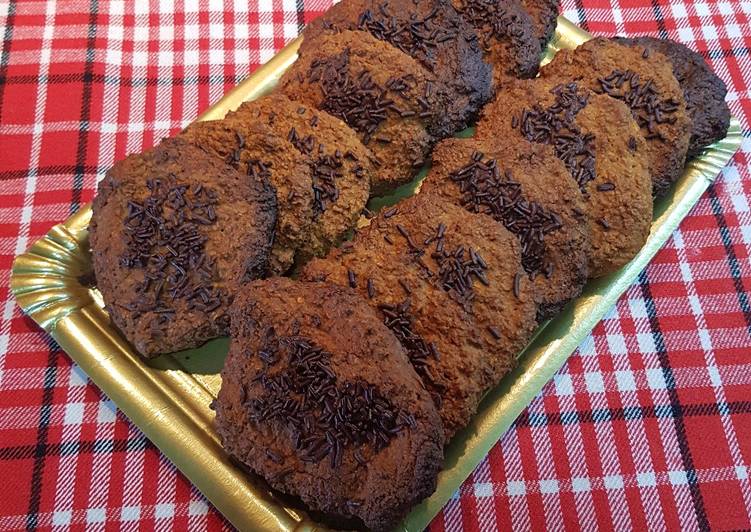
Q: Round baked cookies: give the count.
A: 13